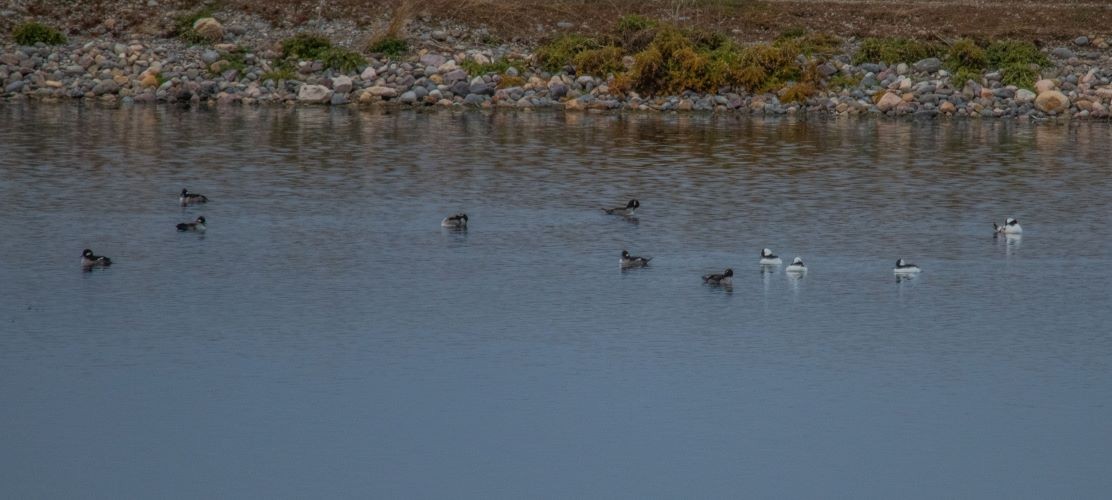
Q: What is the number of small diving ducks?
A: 11